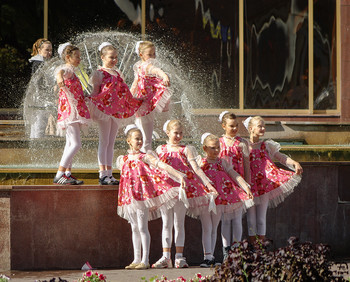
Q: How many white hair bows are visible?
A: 8